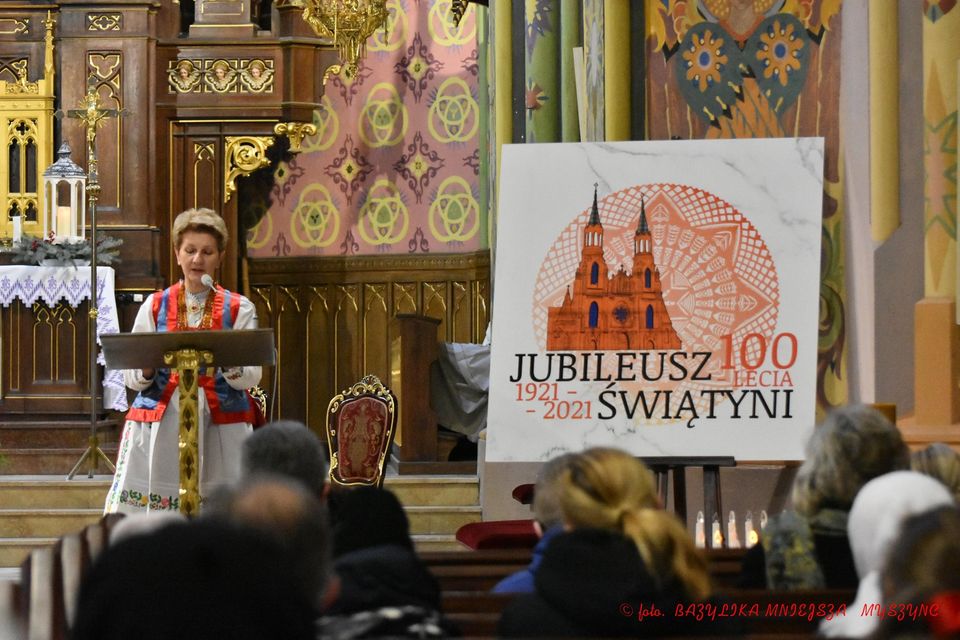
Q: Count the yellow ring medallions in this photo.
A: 9